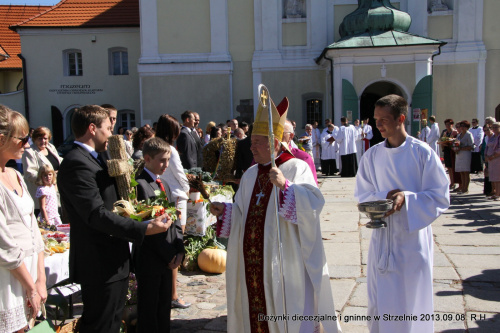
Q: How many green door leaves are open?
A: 2